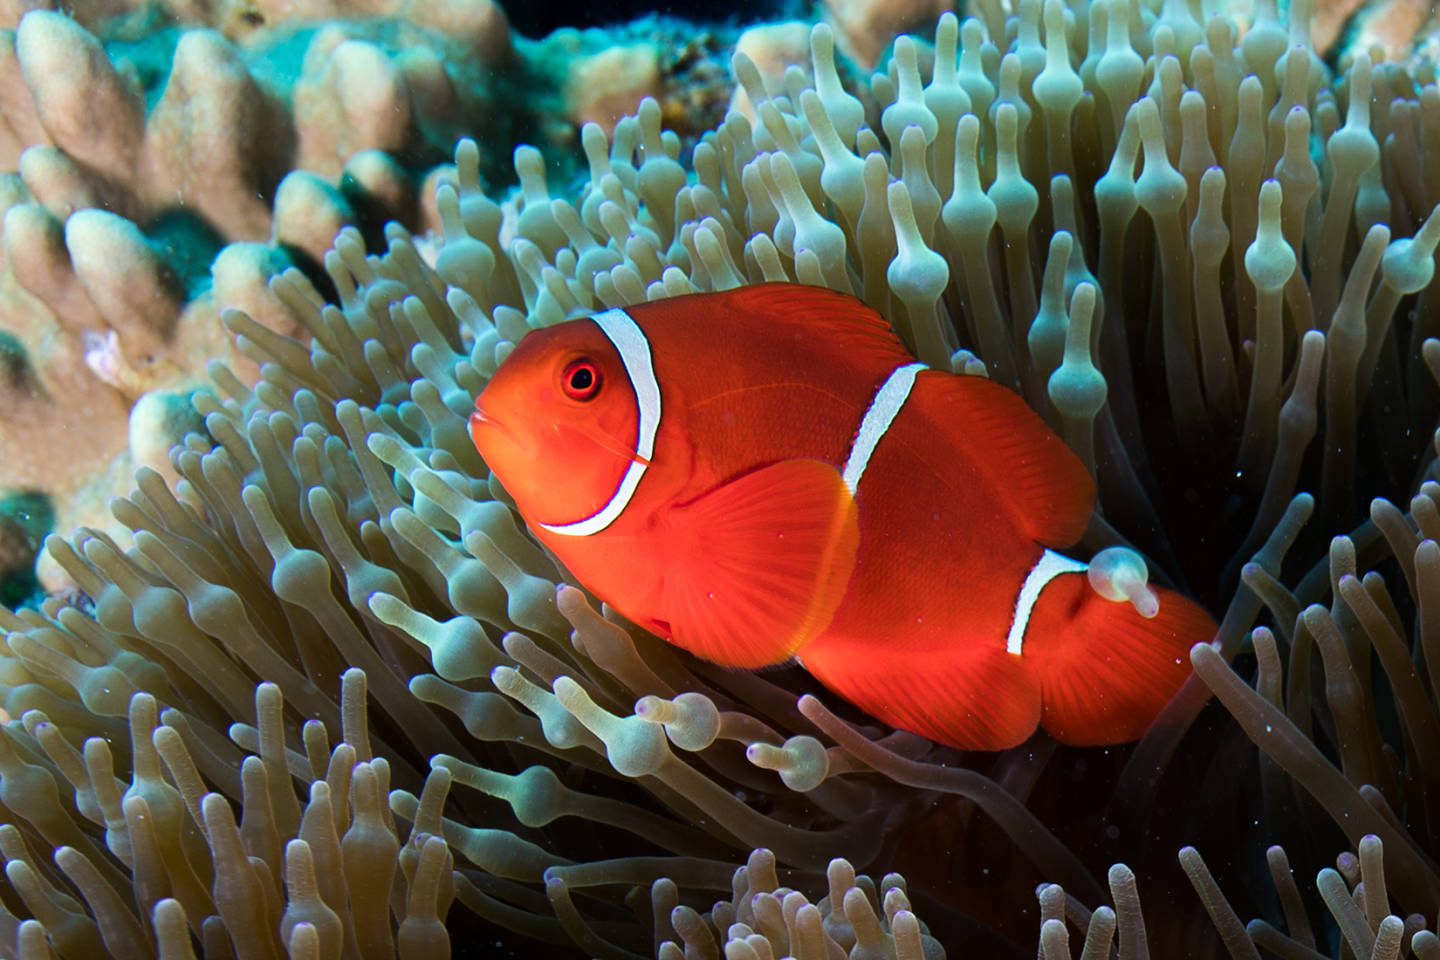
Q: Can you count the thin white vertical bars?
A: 3